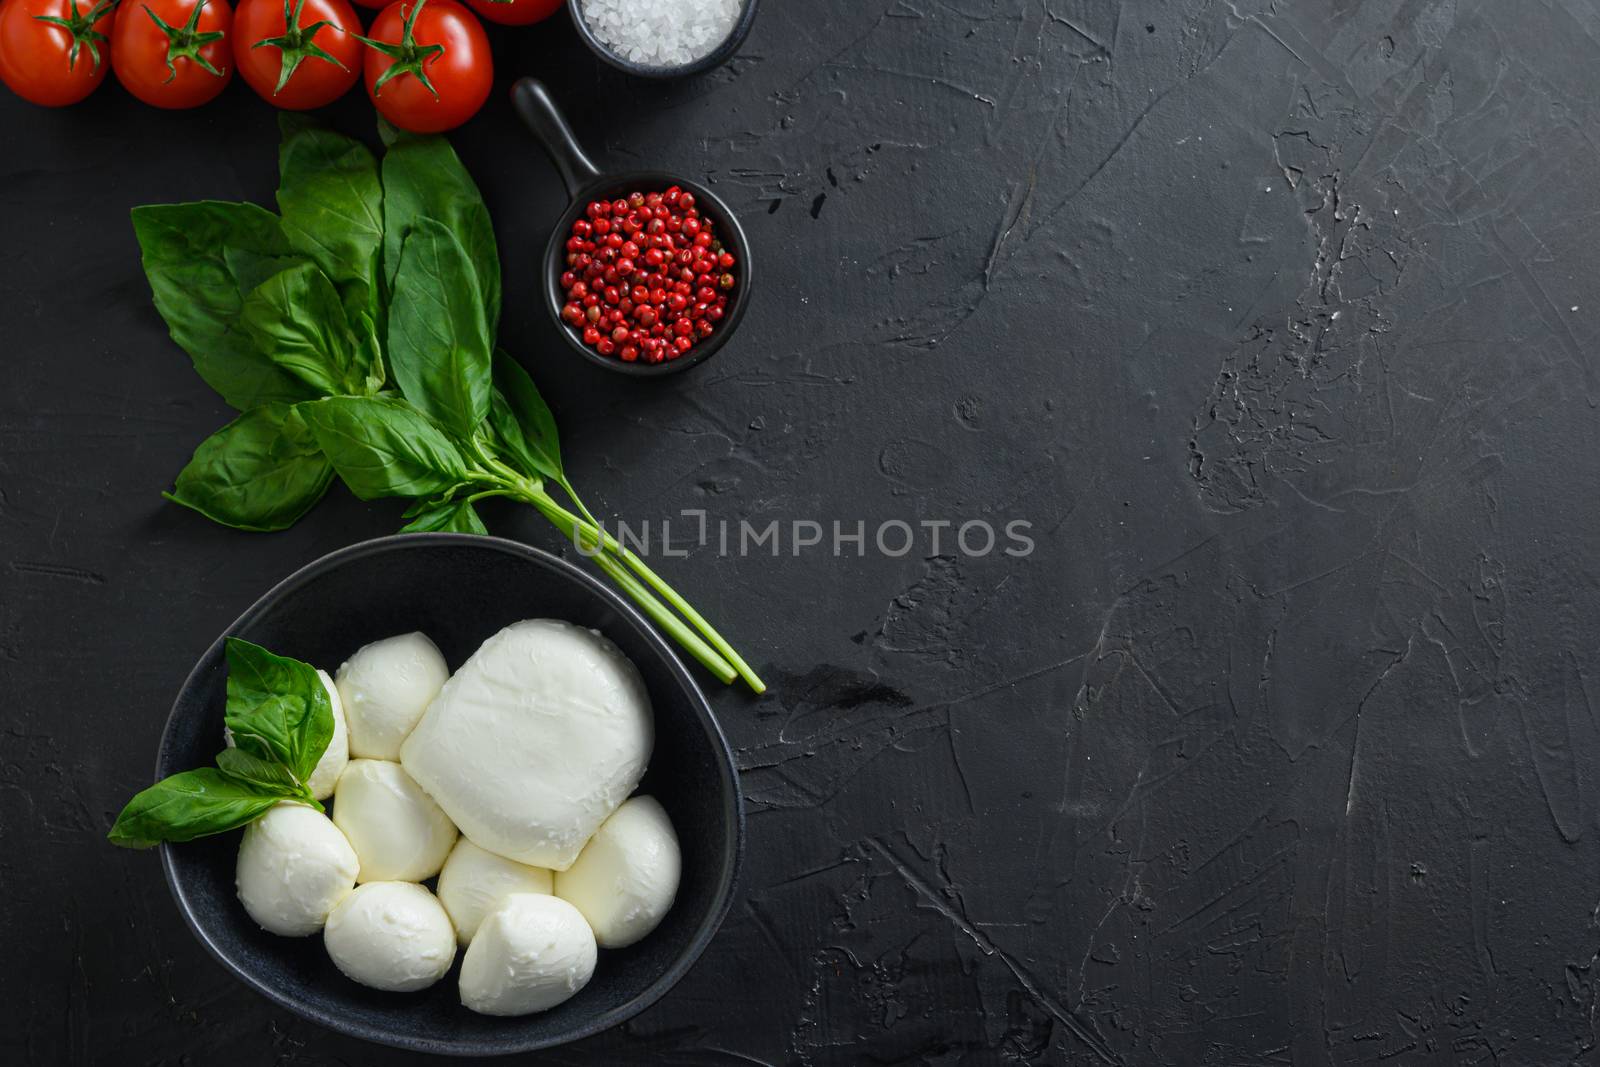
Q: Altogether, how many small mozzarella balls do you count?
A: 8